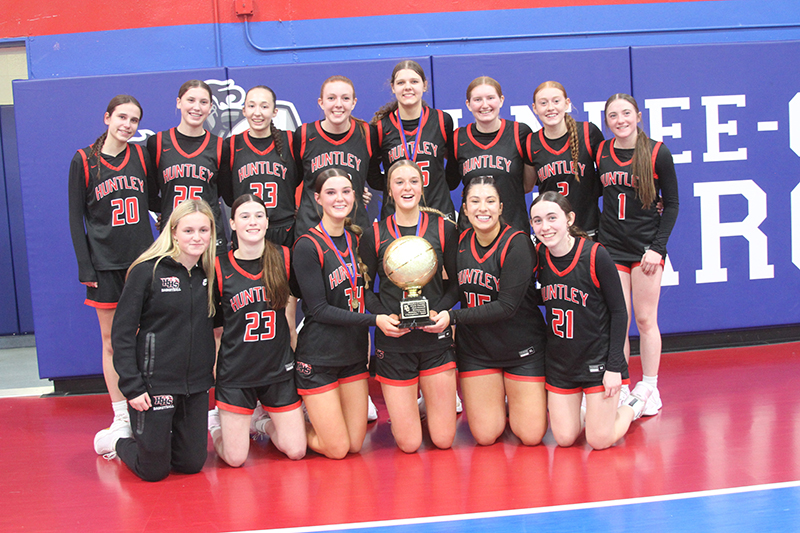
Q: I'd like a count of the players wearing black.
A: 14